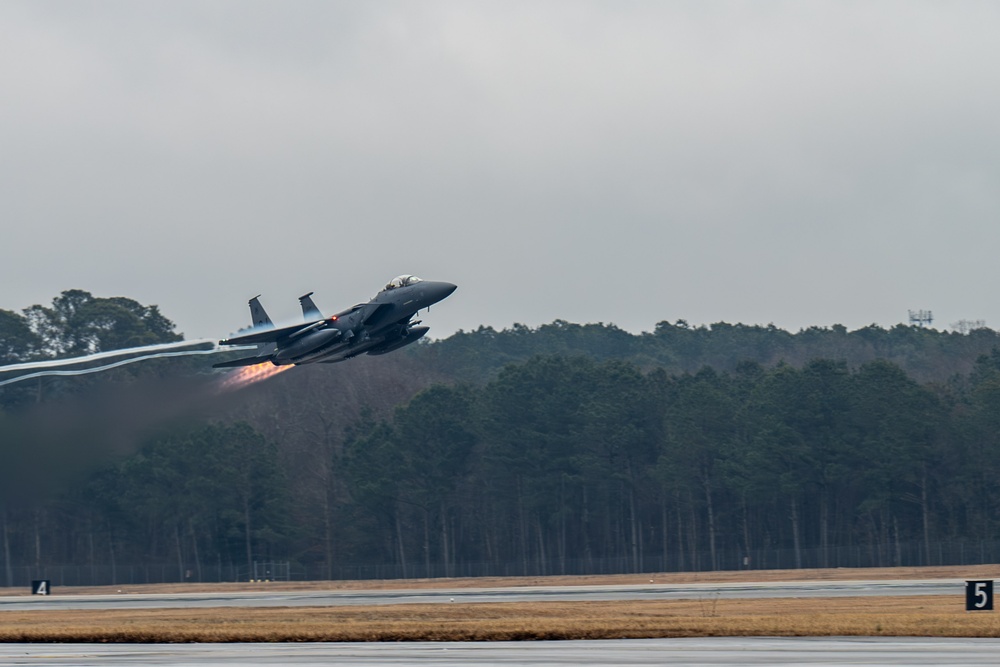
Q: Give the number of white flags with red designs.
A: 0